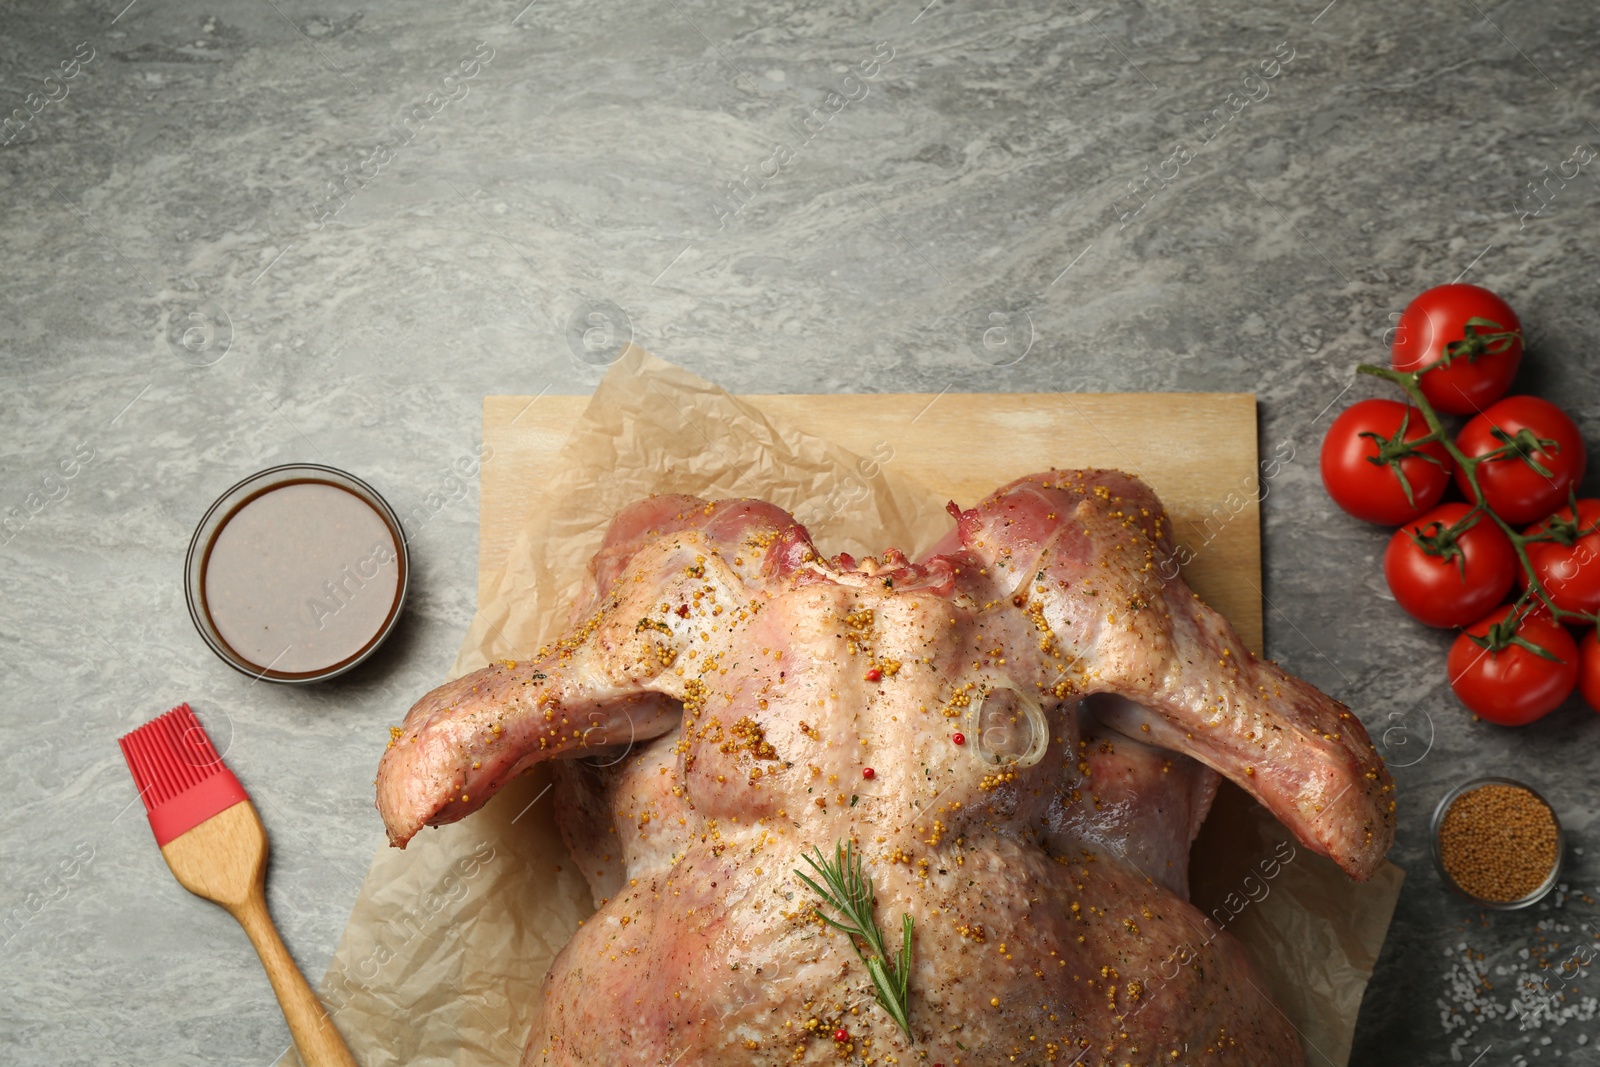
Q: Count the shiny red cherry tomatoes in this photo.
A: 7